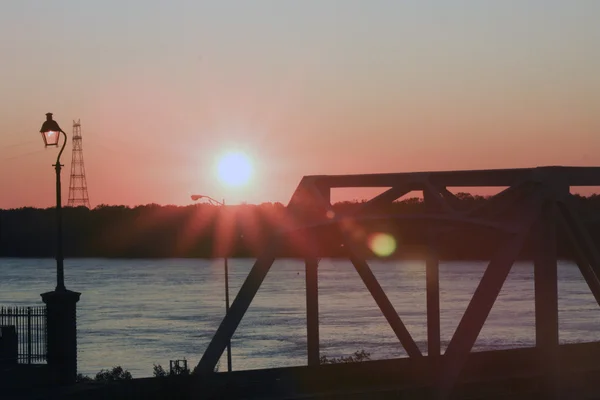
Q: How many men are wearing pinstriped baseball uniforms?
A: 0